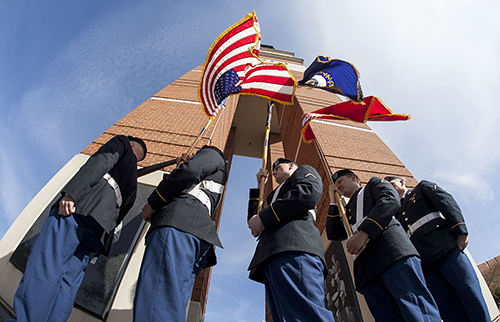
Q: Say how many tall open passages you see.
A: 1